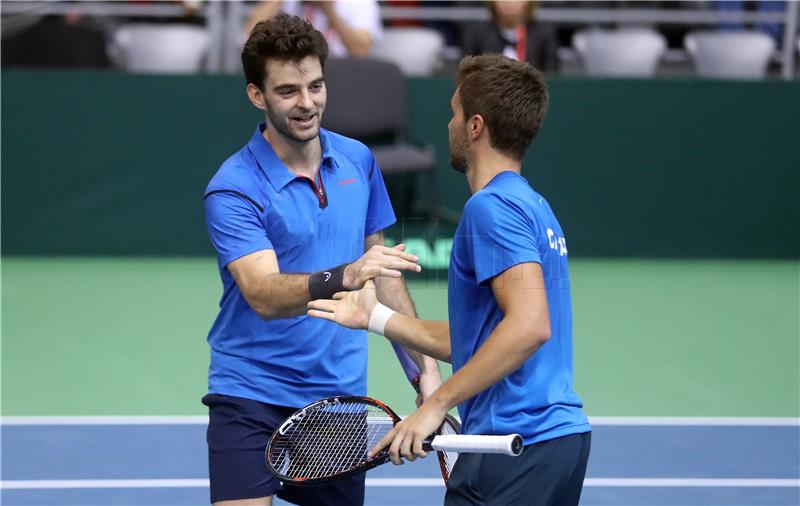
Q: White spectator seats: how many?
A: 4